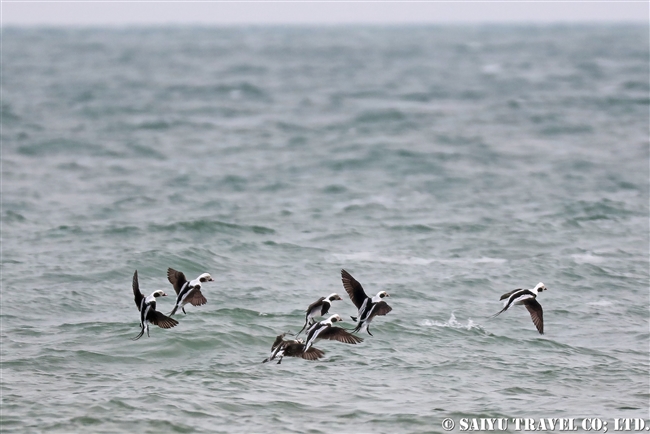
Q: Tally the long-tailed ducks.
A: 7